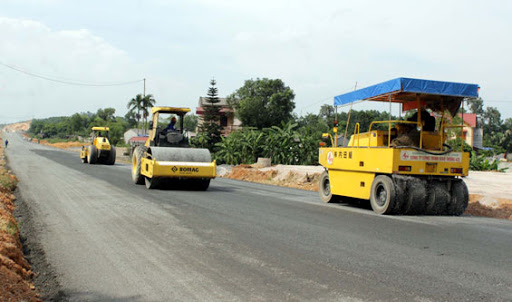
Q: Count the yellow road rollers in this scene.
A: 3